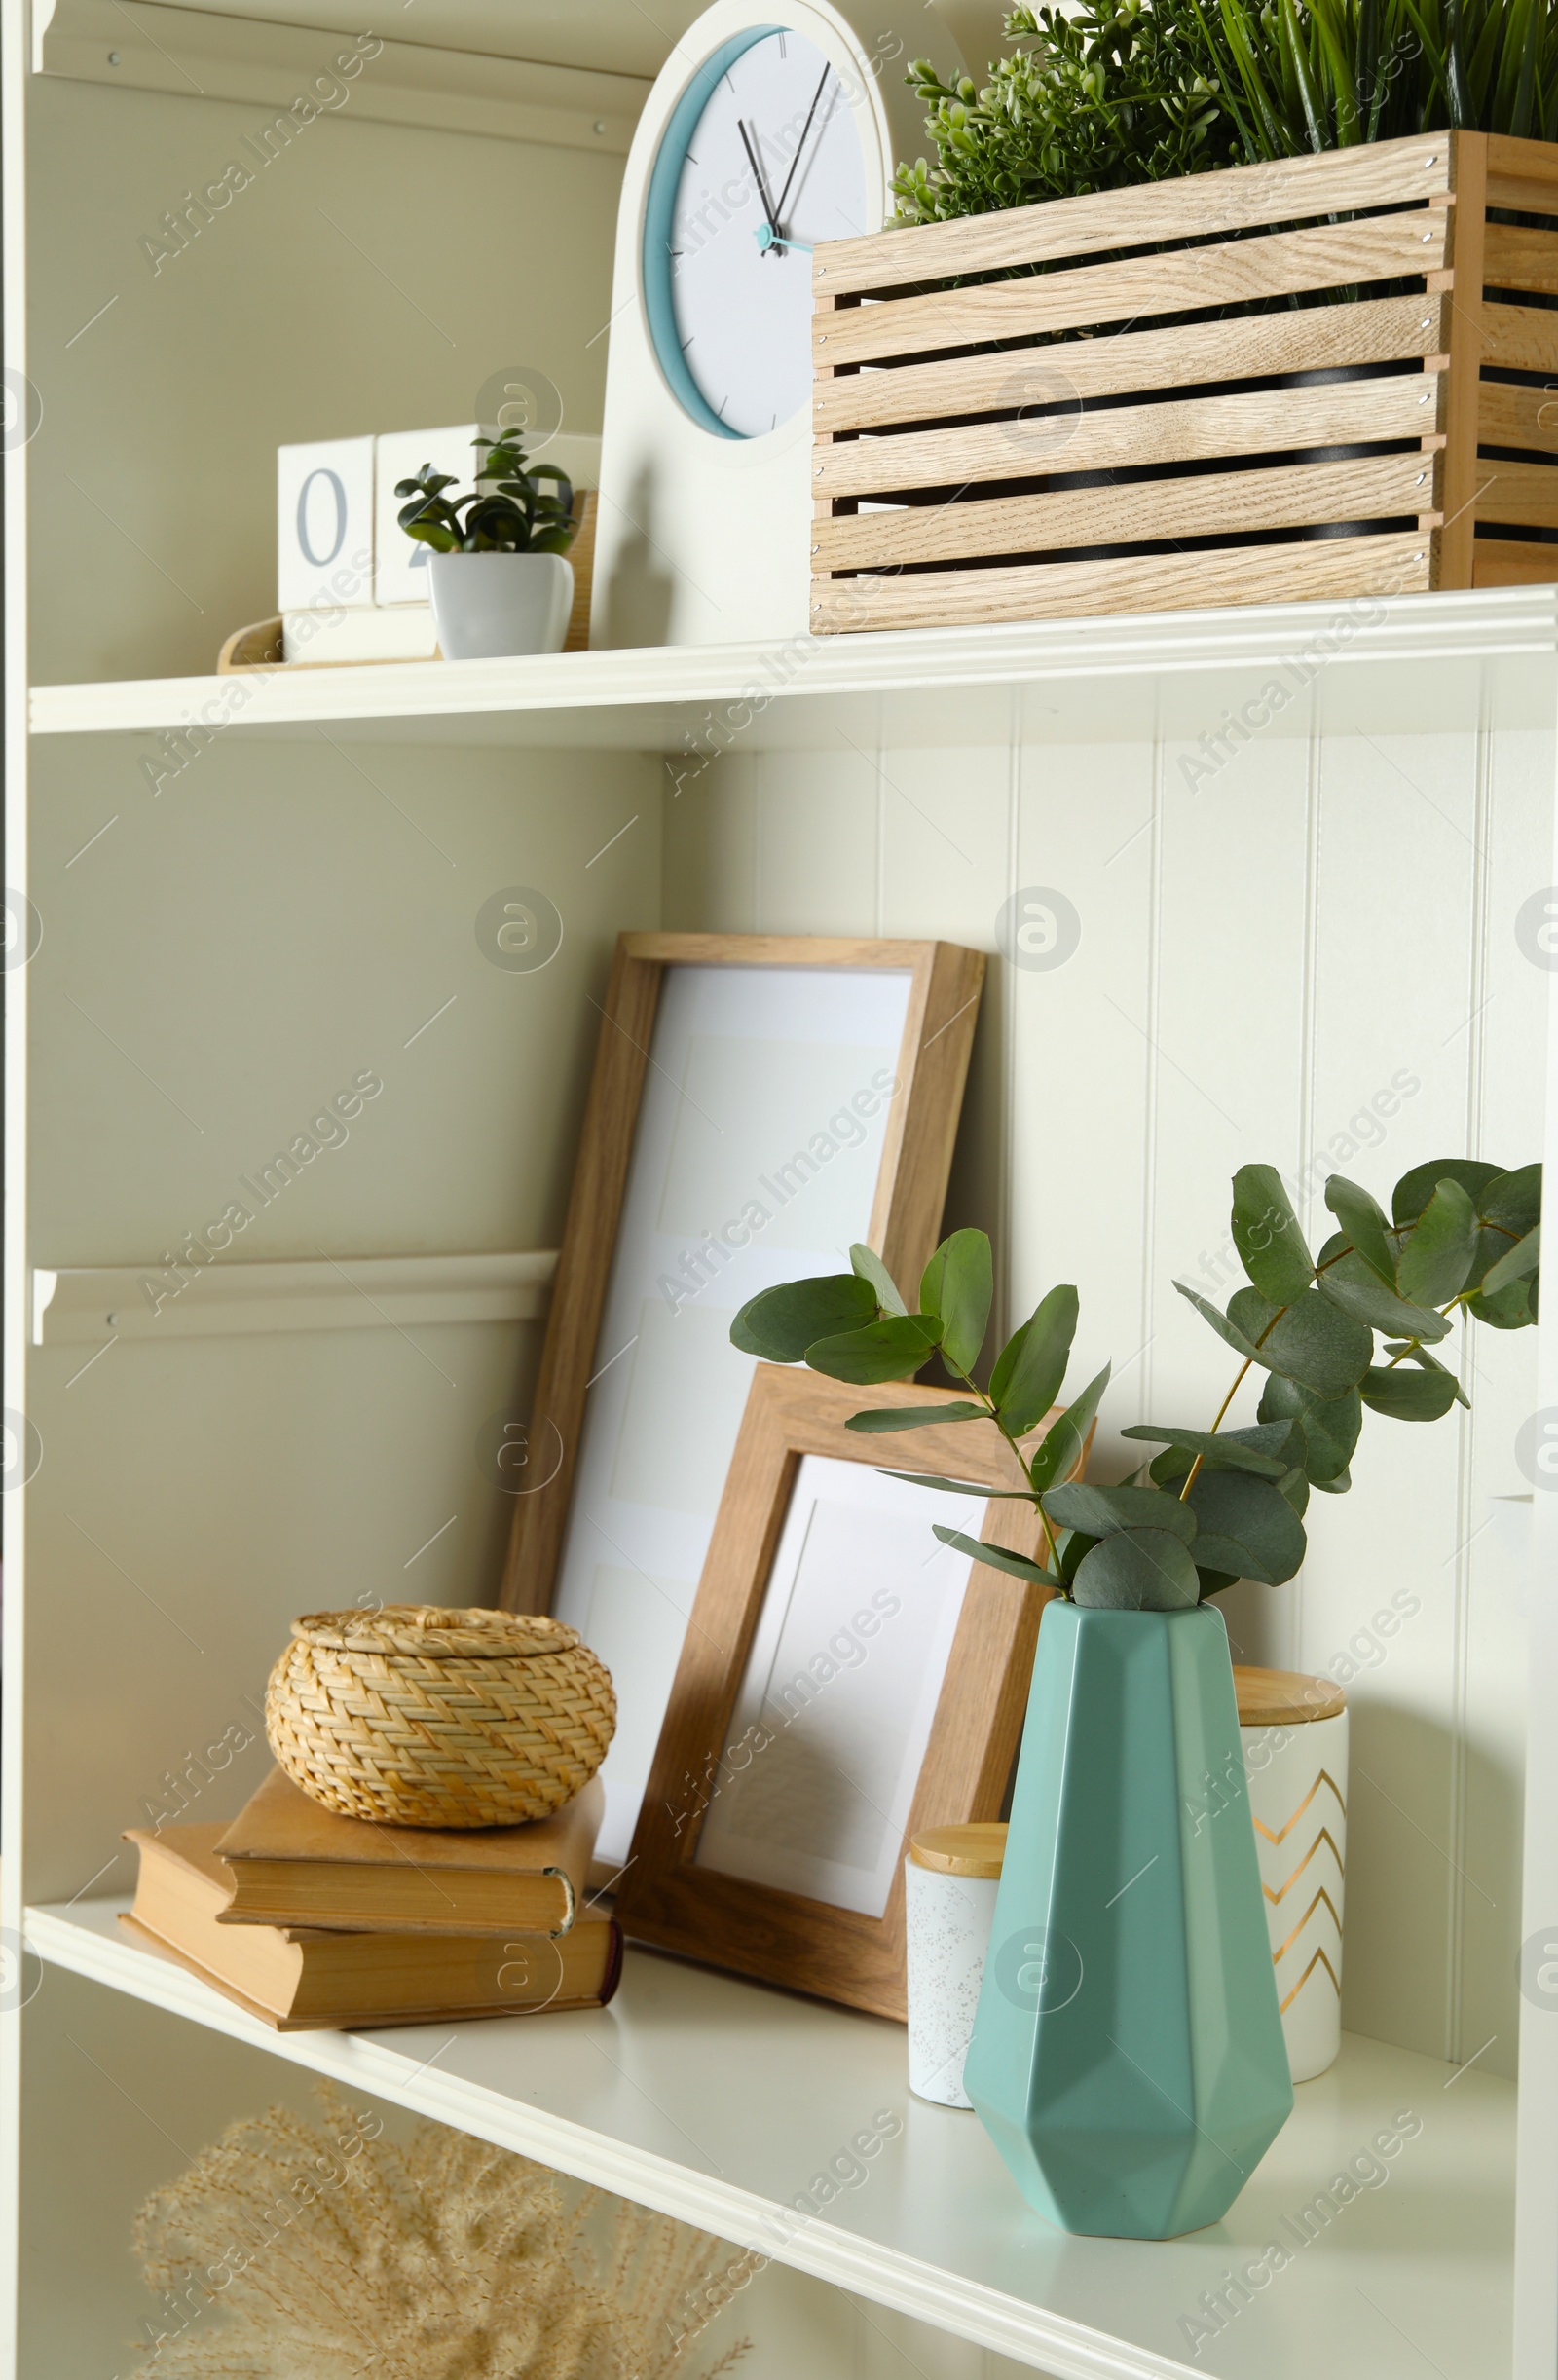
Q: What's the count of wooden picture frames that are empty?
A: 2